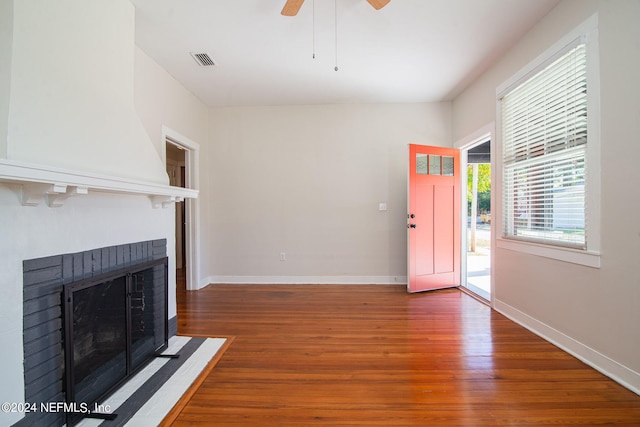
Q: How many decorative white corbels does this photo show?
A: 4